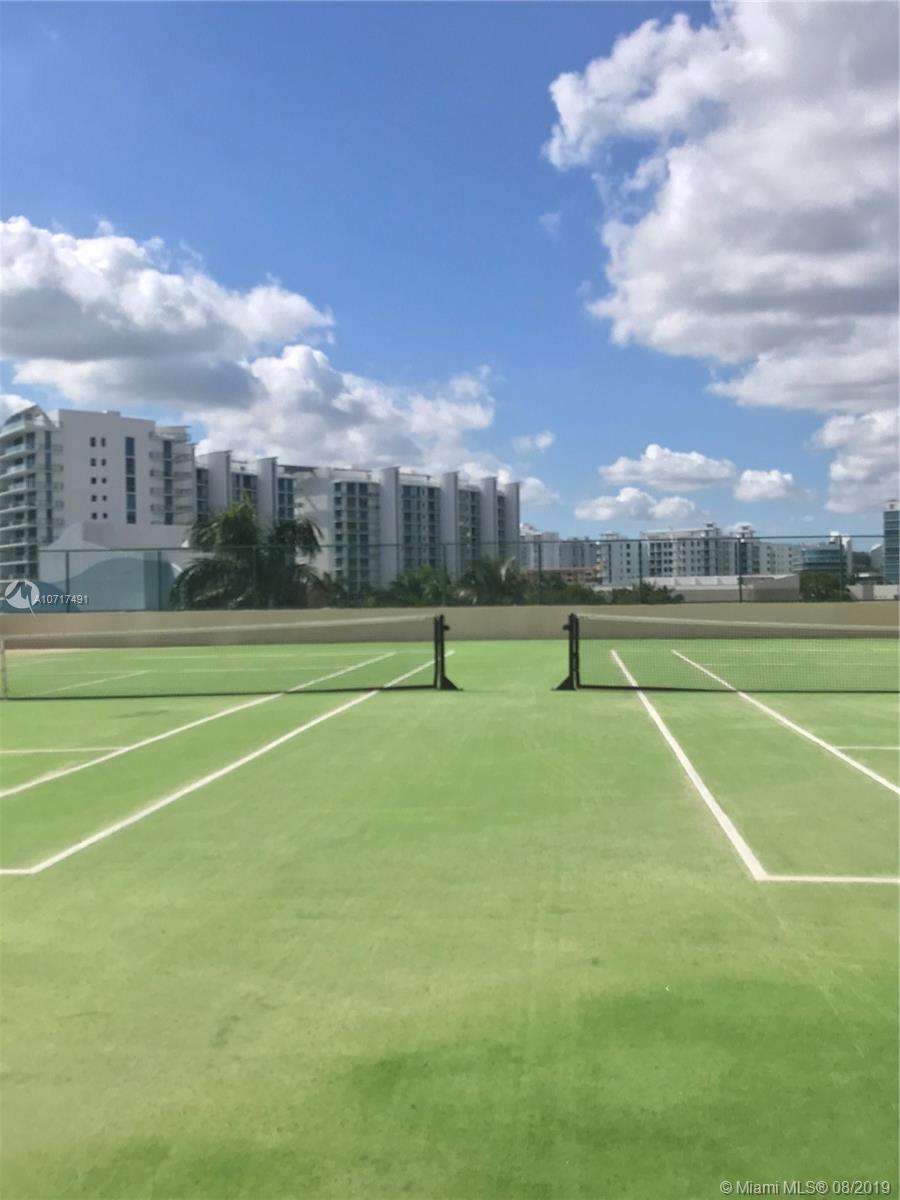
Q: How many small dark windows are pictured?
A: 10